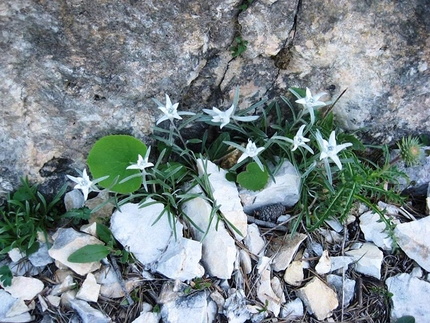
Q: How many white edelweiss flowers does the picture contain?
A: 8